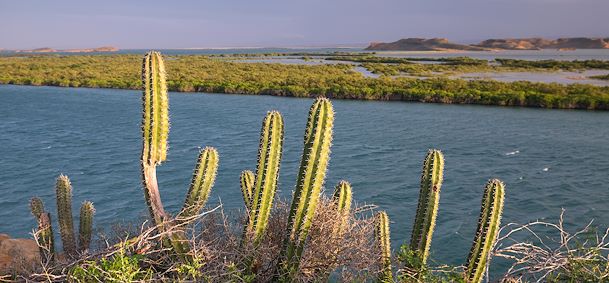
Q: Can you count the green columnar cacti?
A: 12